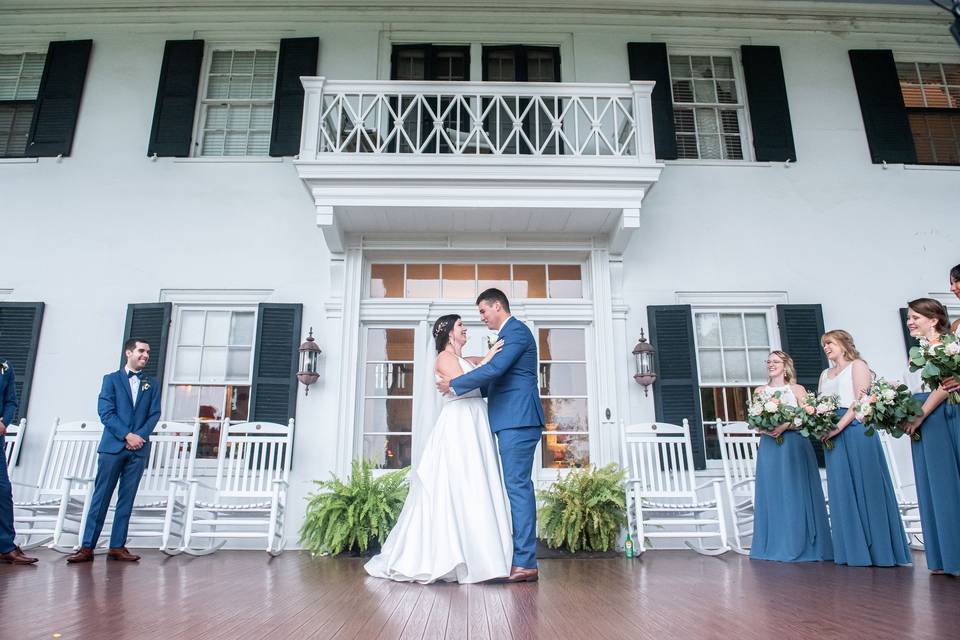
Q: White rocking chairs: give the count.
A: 7